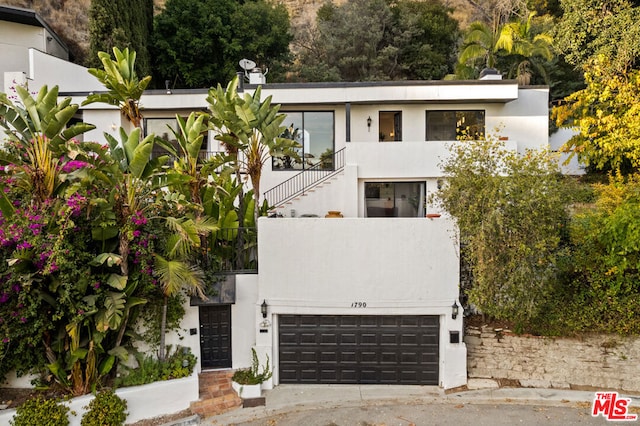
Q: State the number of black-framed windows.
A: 5